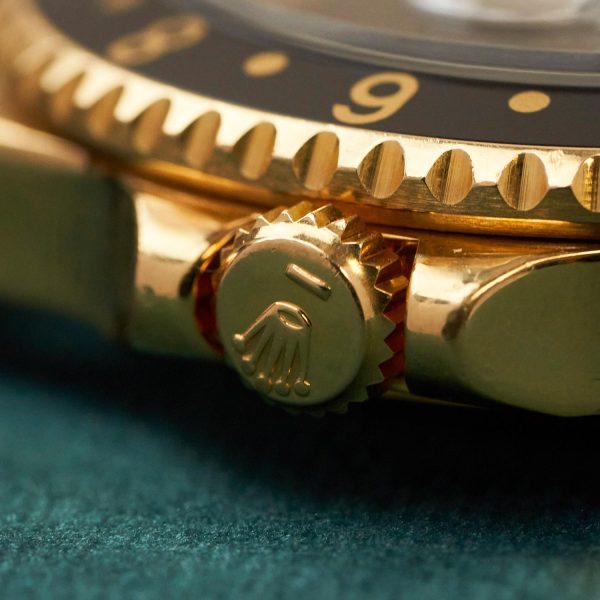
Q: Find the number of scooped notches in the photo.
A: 11